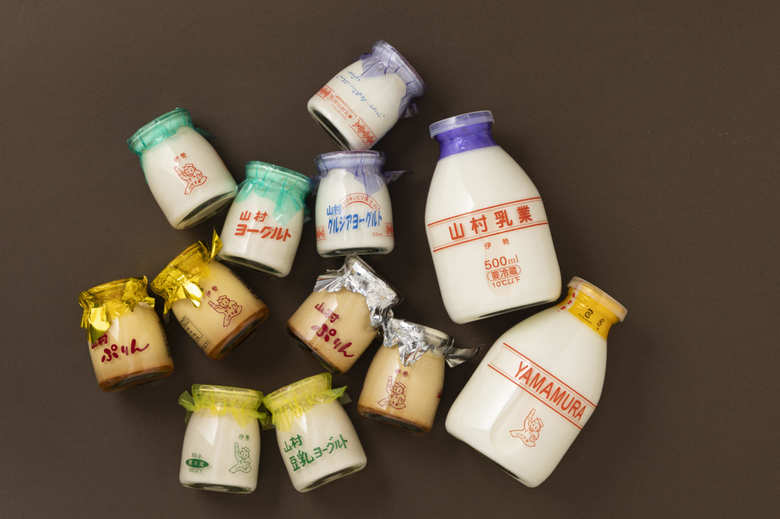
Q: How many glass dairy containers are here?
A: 12